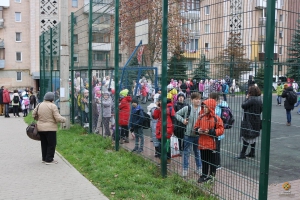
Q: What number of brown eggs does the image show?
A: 0